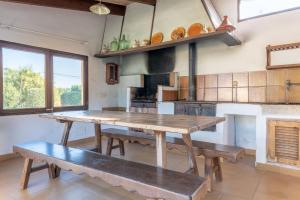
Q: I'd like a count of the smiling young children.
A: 0